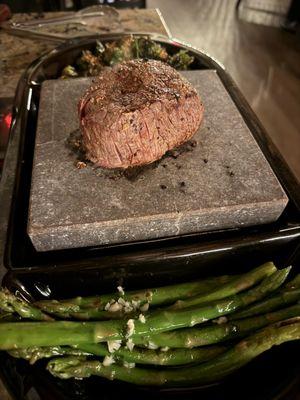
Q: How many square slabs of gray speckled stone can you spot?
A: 1